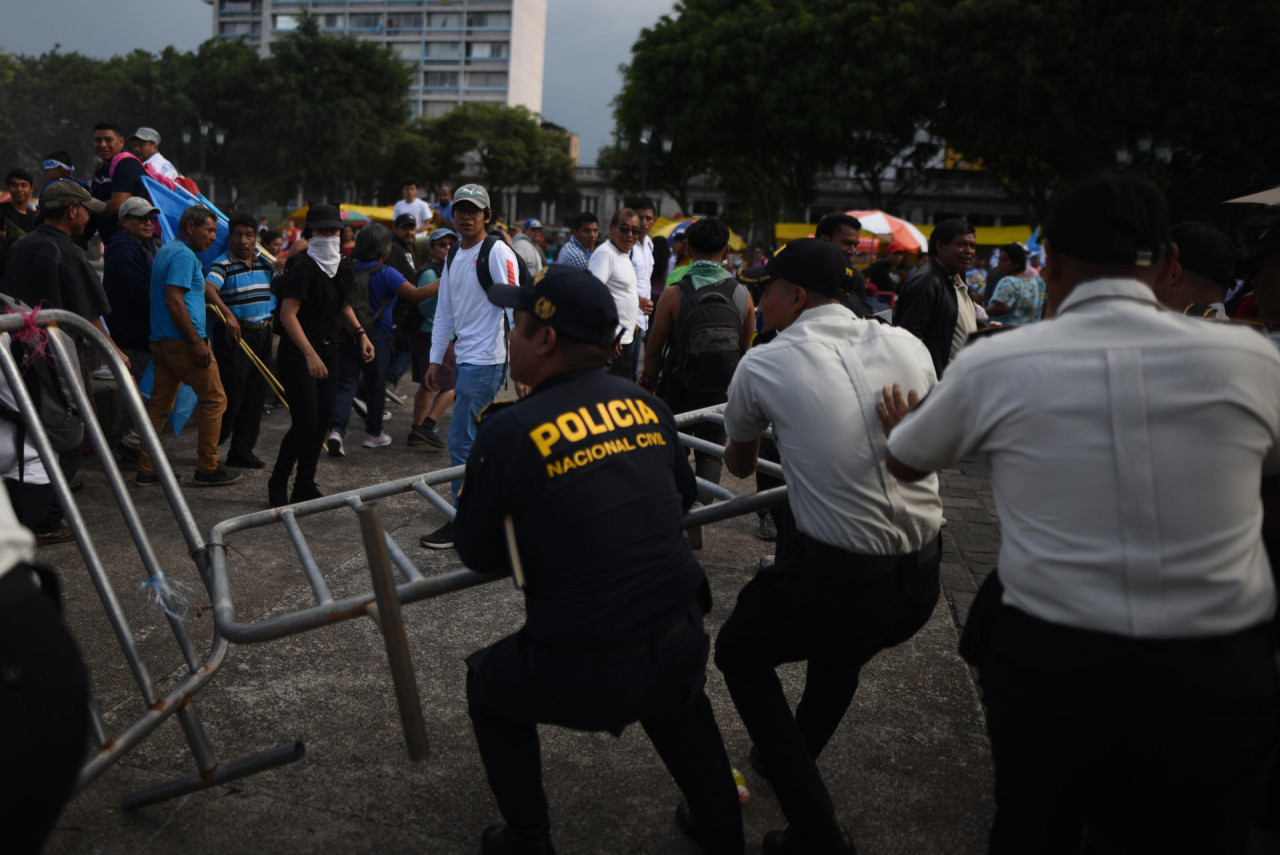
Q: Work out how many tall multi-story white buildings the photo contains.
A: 1